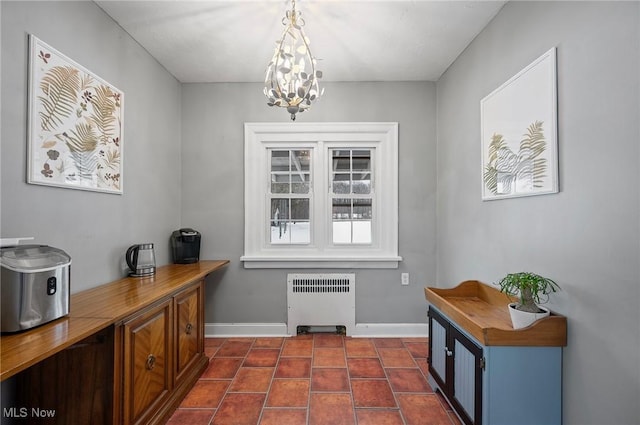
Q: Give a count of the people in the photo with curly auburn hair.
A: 0